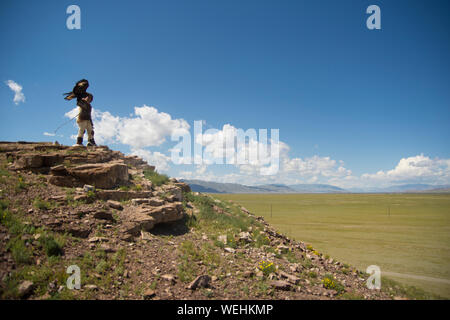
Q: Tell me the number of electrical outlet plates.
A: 0